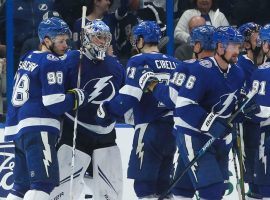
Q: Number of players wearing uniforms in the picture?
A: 7